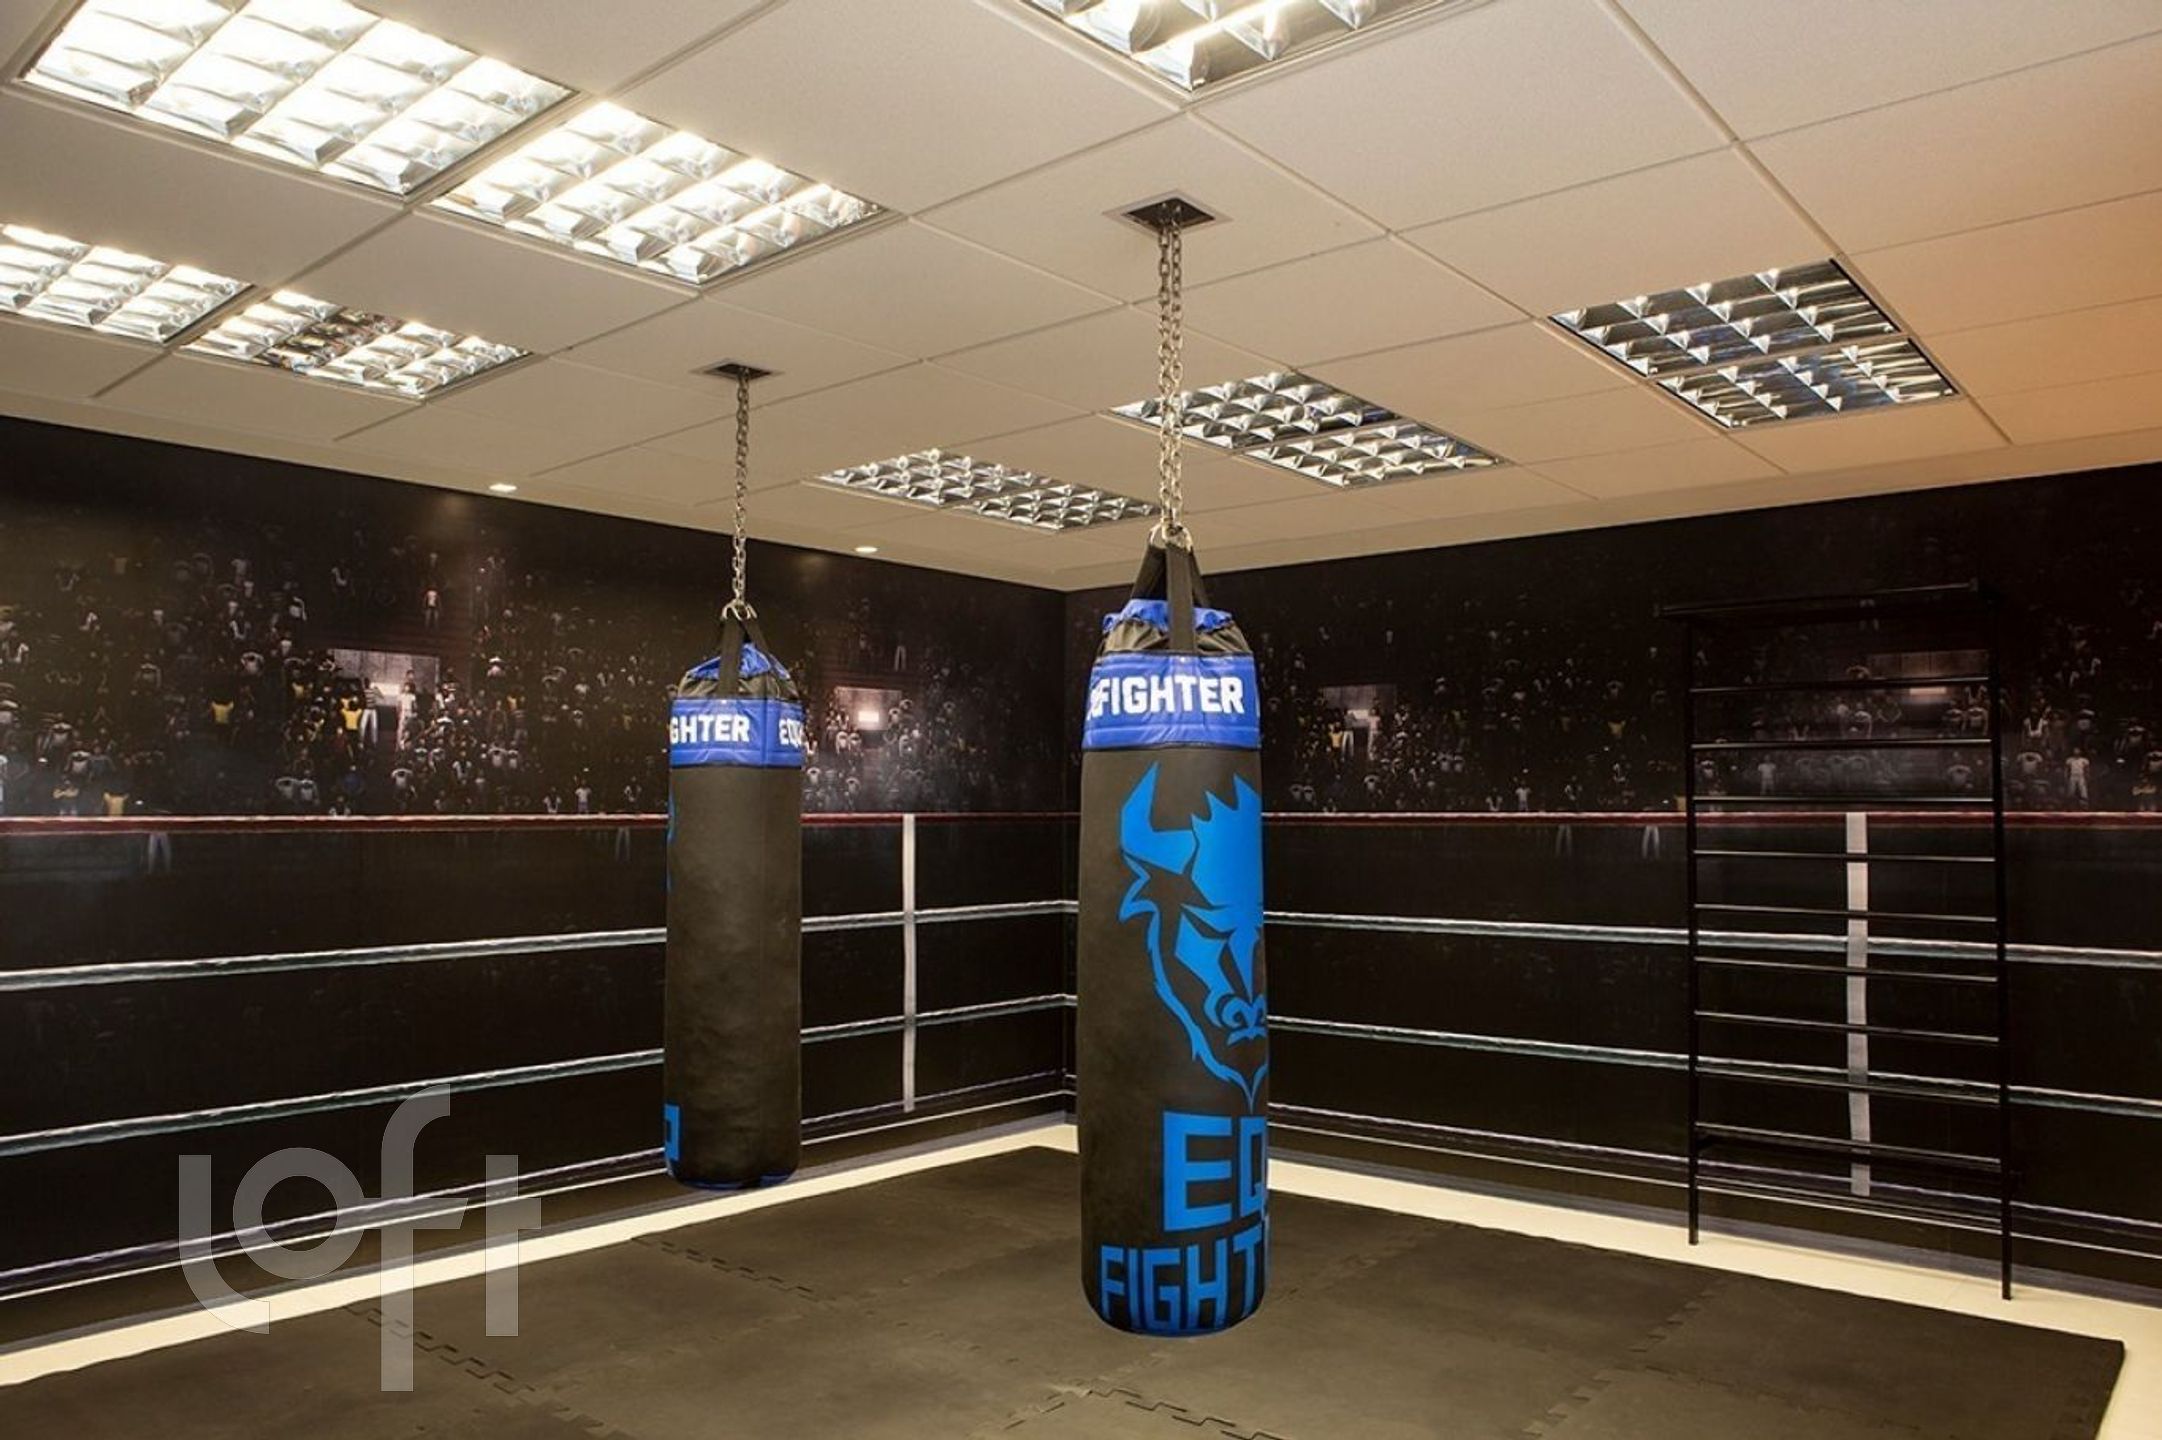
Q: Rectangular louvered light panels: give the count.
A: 11